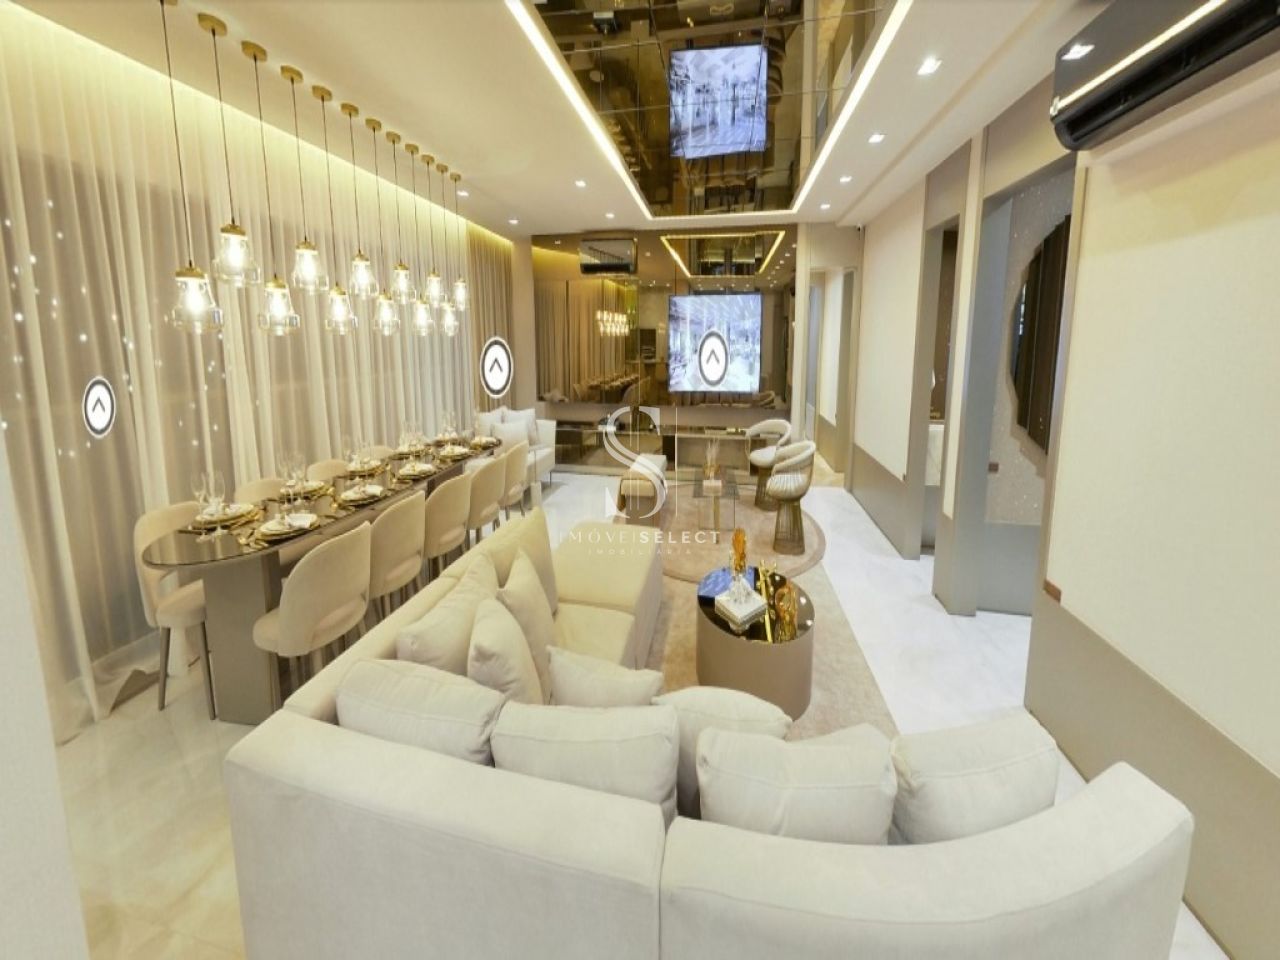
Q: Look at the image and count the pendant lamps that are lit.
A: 12